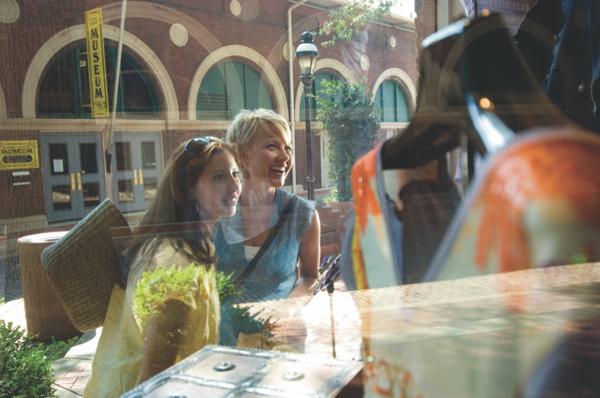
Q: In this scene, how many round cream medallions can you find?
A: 6